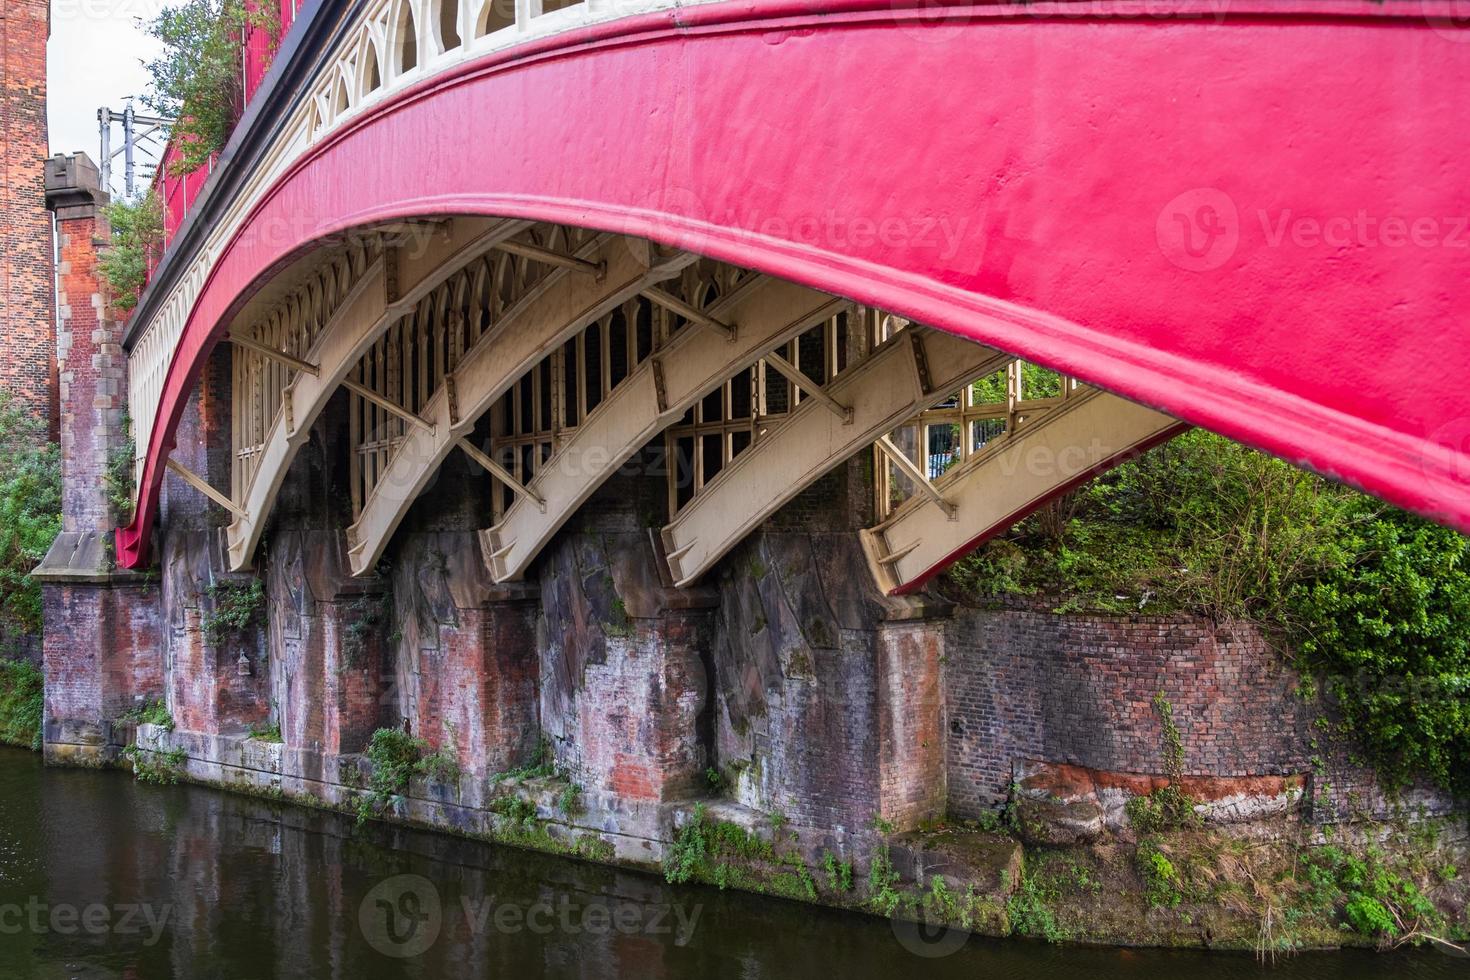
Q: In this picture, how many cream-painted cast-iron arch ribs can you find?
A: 5